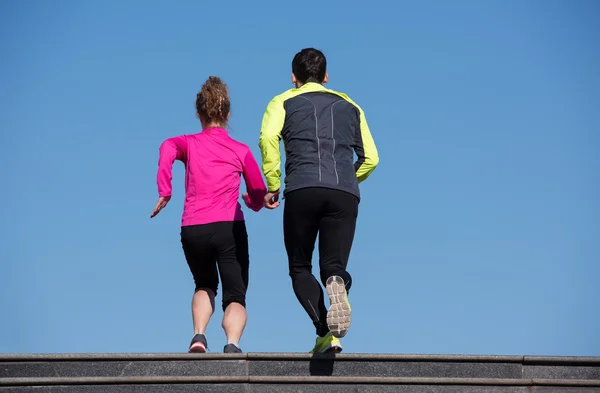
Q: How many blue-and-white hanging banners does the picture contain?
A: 0